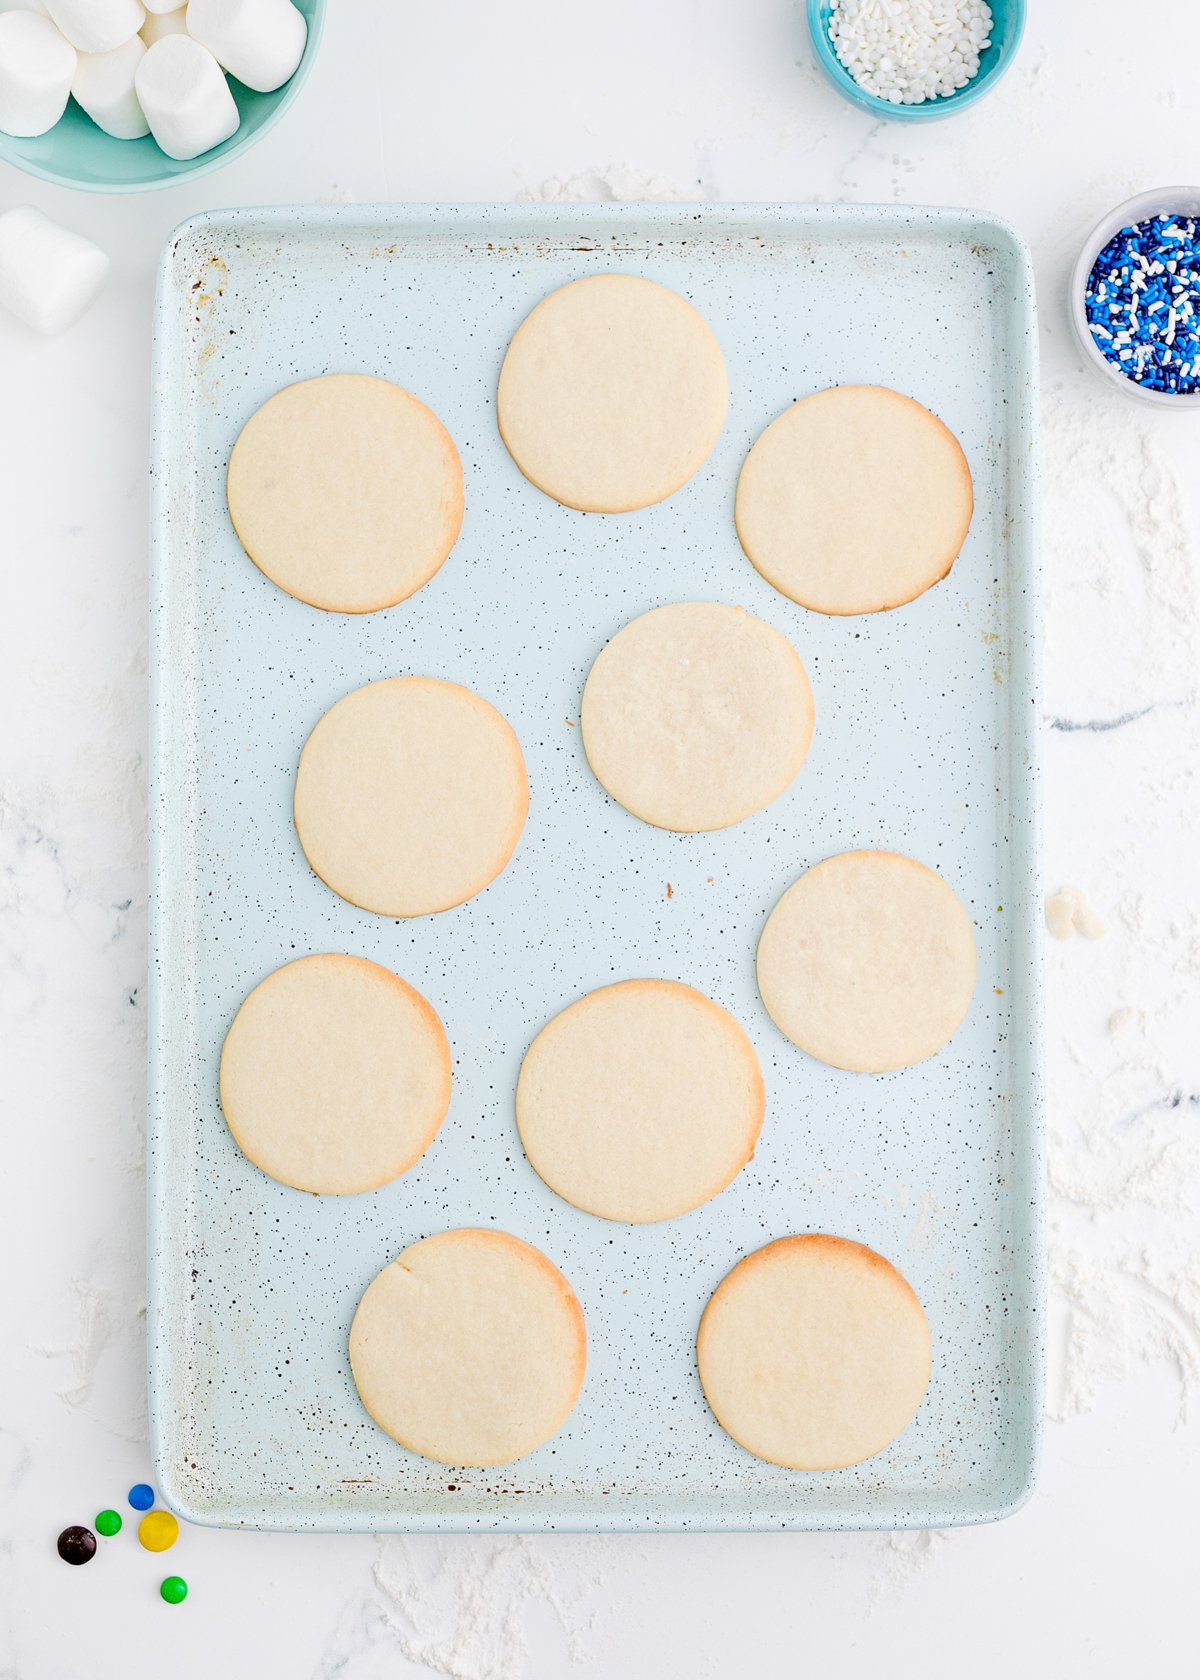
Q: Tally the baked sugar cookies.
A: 10